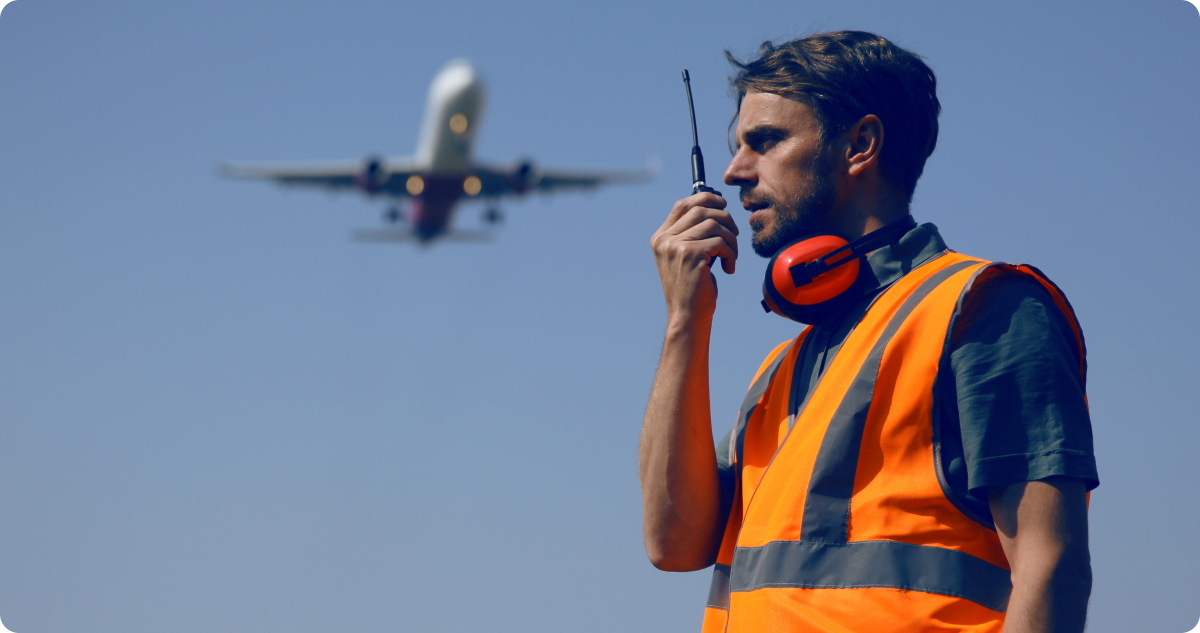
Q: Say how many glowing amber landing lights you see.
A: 3